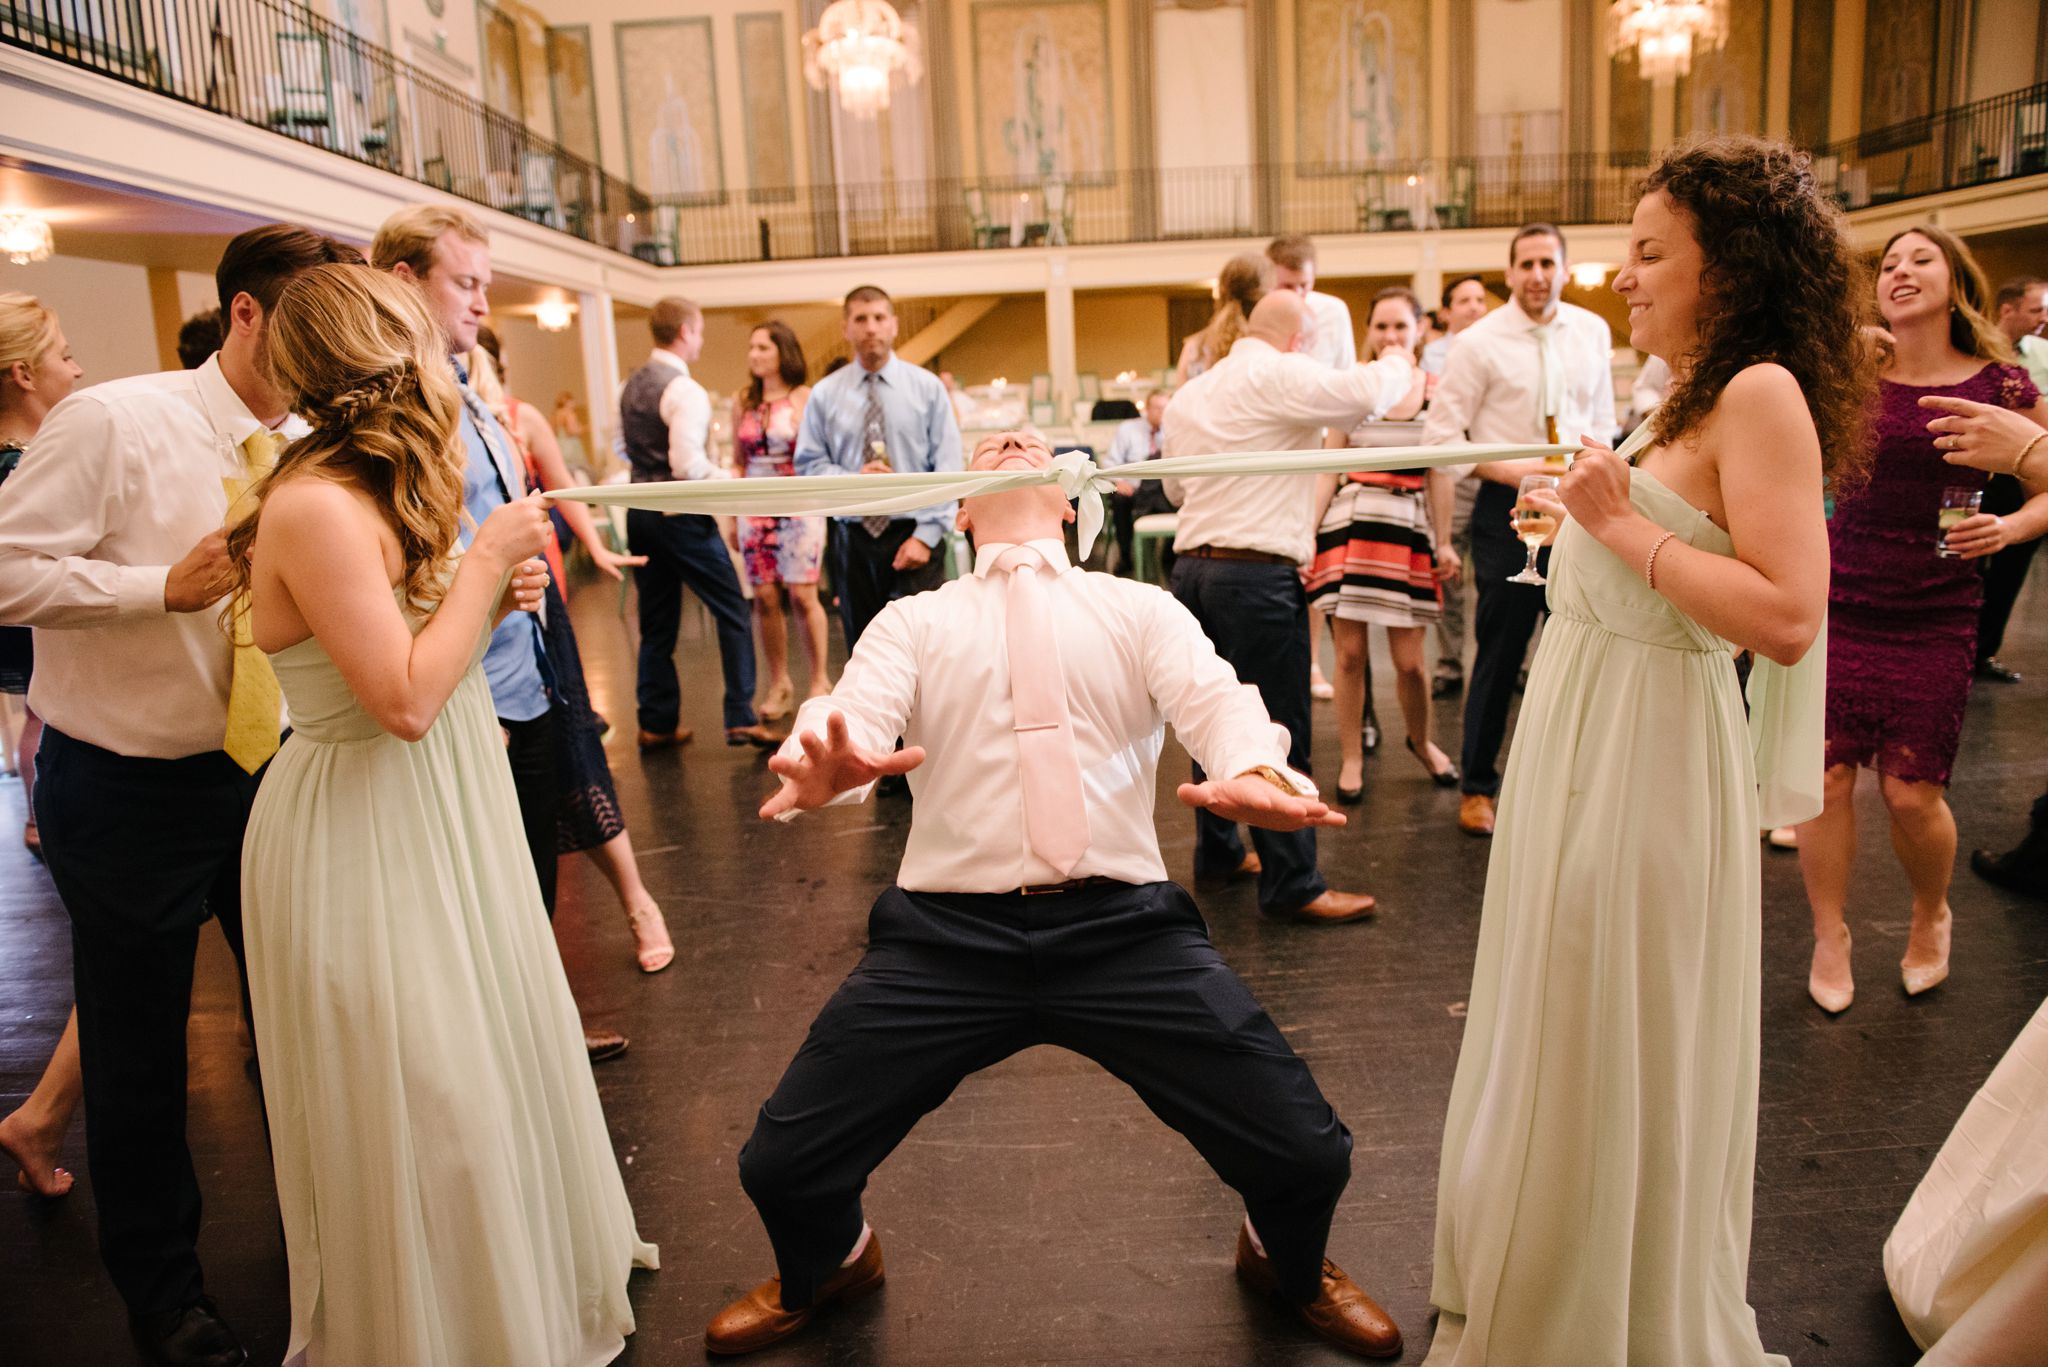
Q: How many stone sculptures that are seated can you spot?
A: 0